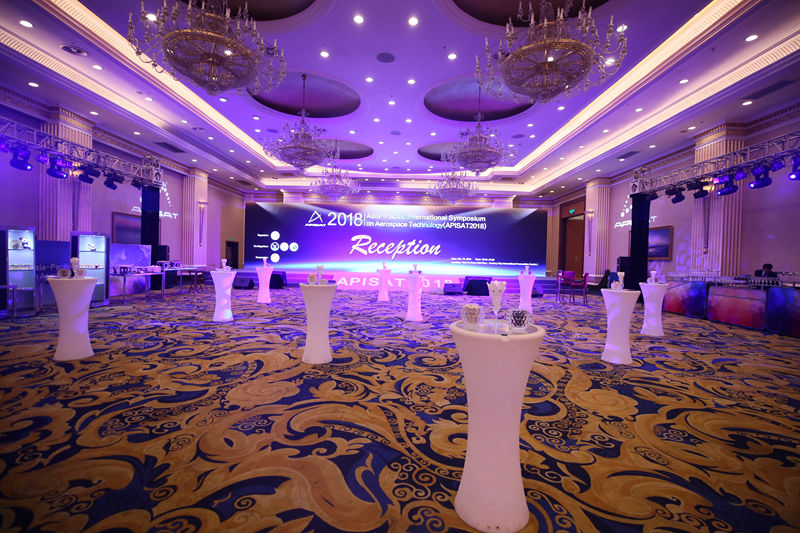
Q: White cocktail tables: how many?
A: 10